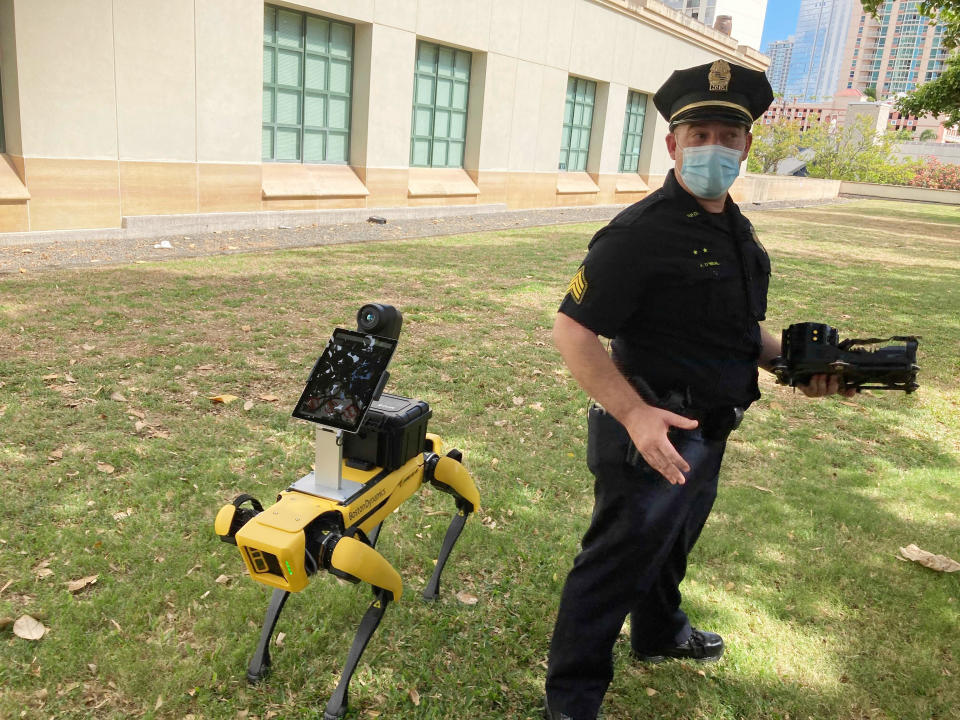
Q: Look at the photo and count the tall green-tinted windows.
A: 4